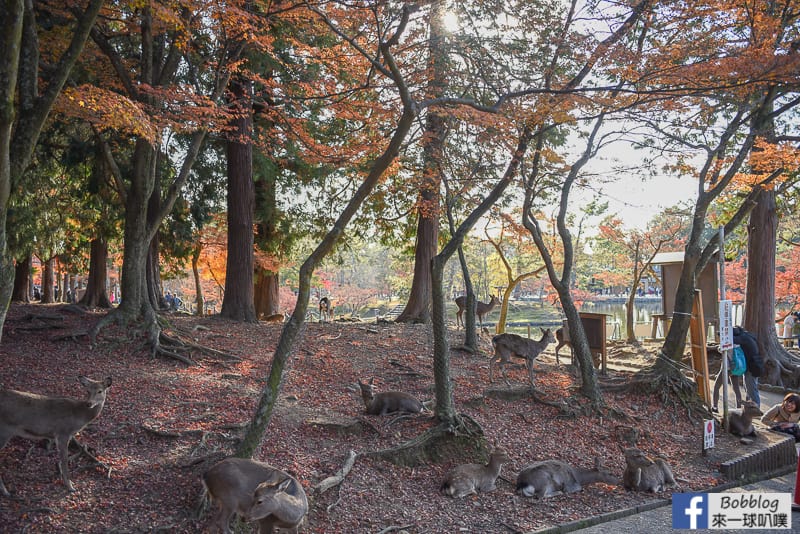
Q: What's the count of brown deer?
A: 12